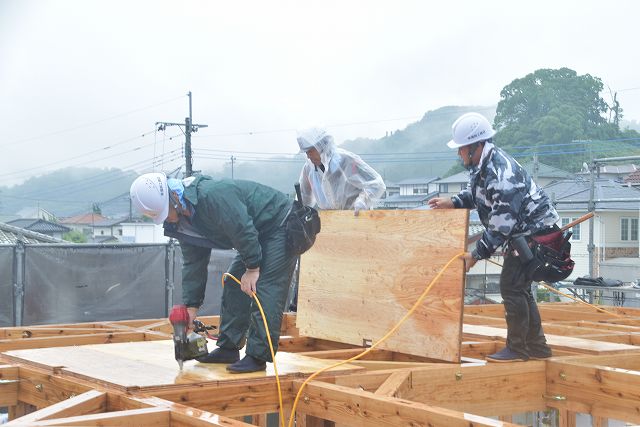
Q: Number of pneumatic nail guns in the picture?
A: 1